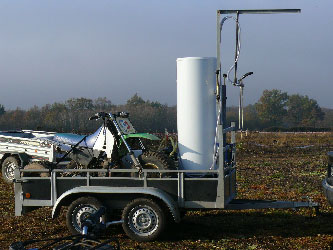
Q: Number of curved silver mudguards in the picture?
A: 1